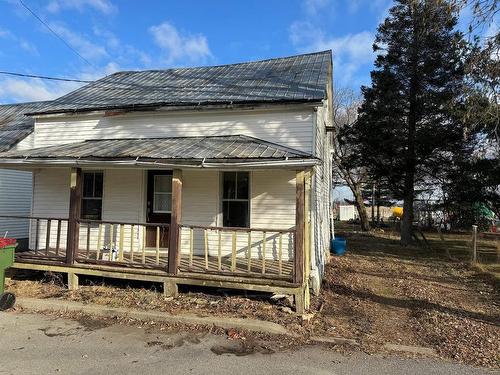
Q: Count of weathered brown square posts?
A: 3